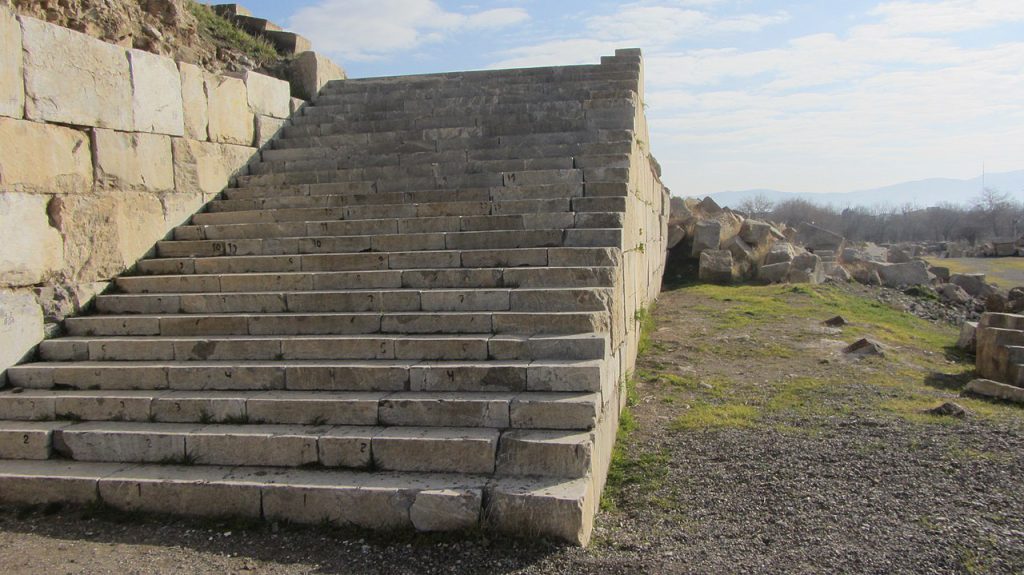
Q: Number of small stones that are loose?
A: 3